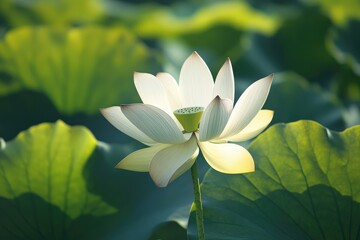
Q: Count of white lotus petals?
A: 12